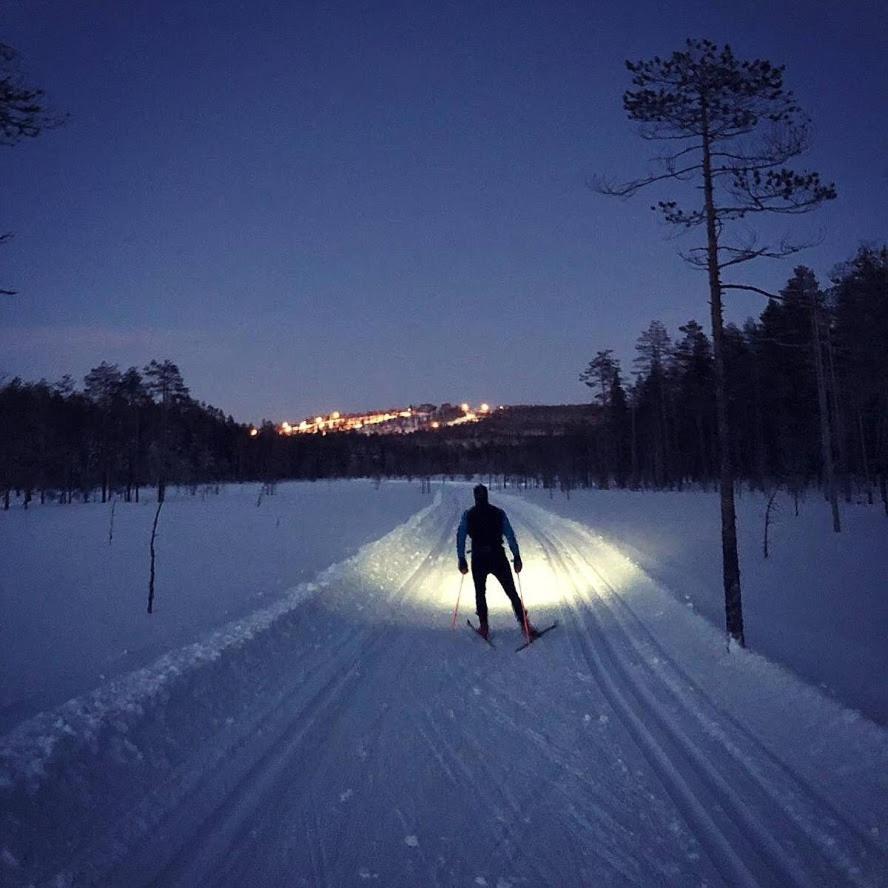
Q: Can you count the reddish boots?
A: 2